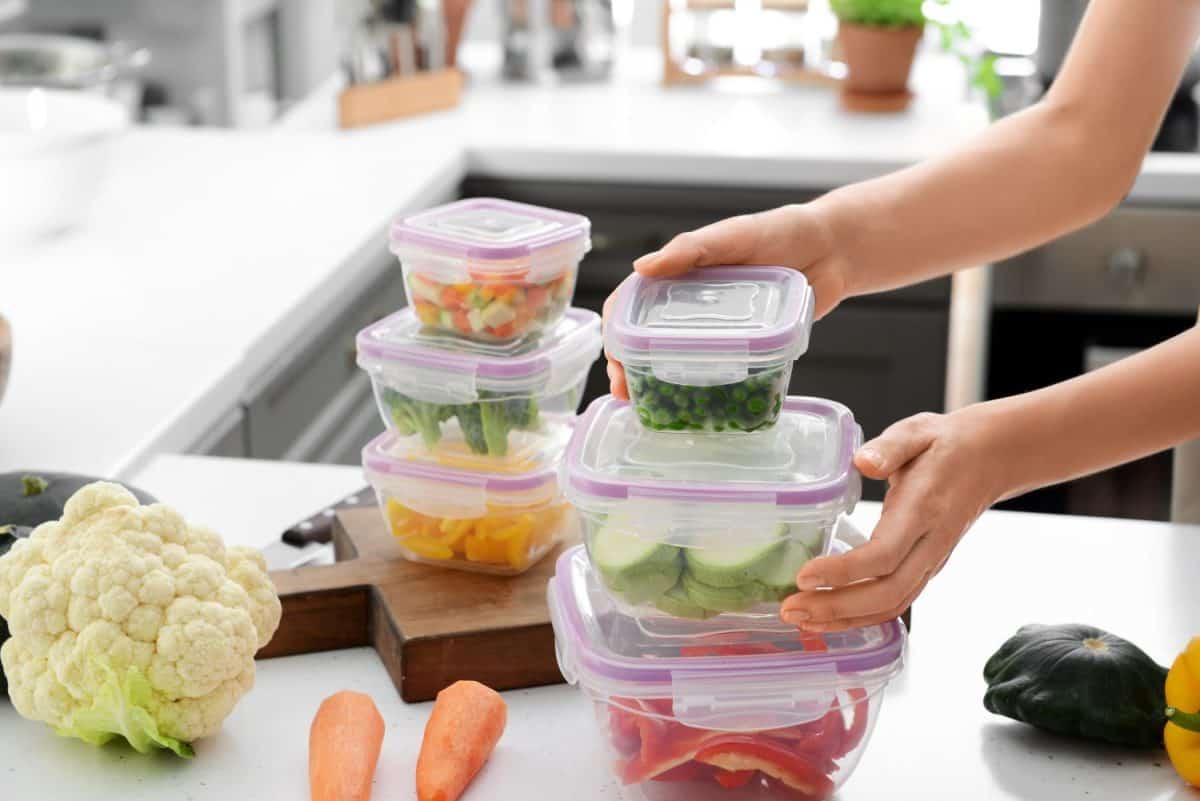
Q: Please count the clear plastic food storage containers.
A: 6